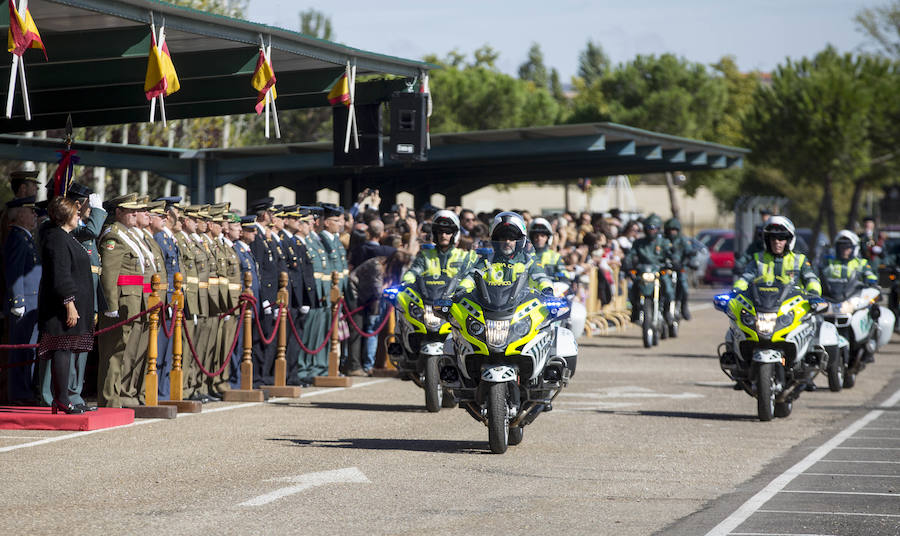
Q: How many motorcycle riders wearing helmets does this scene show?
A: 7